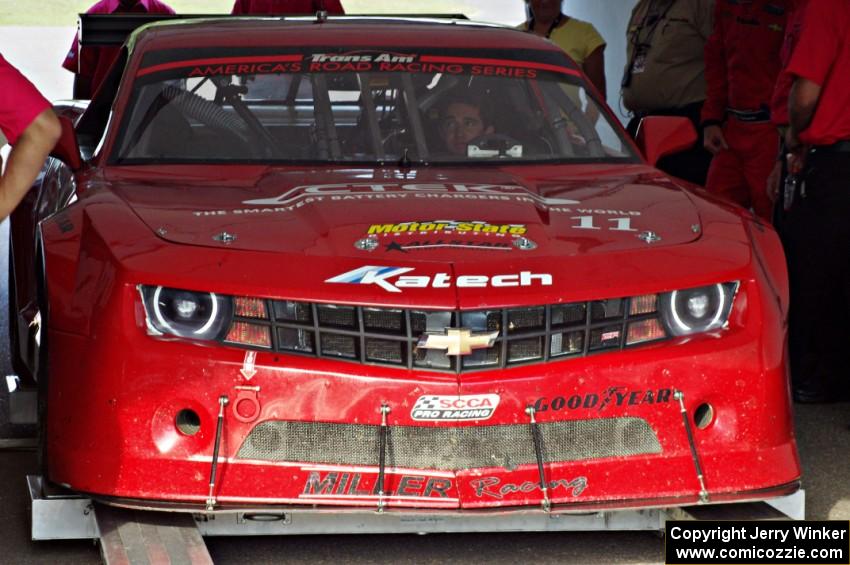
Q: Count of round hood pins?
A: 4